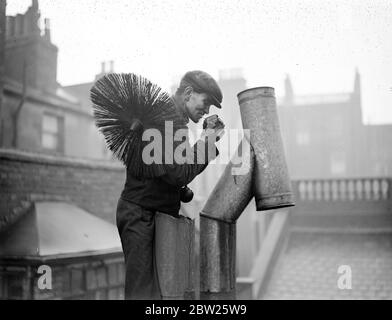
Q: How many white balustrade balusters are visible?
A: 11